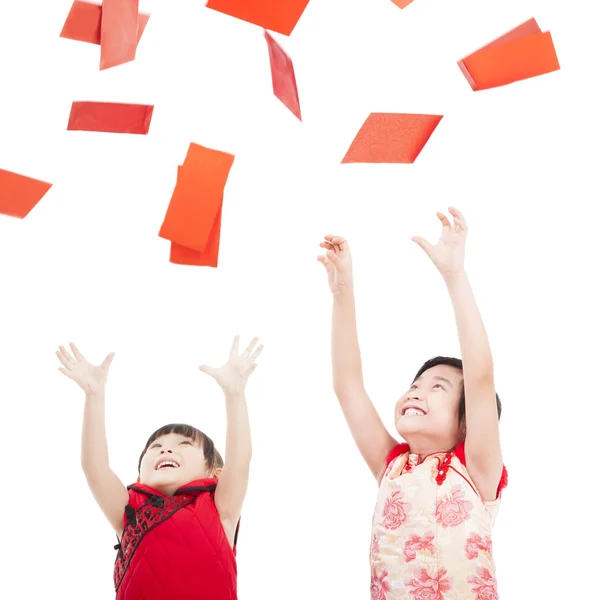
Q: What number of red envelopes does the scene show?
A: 12